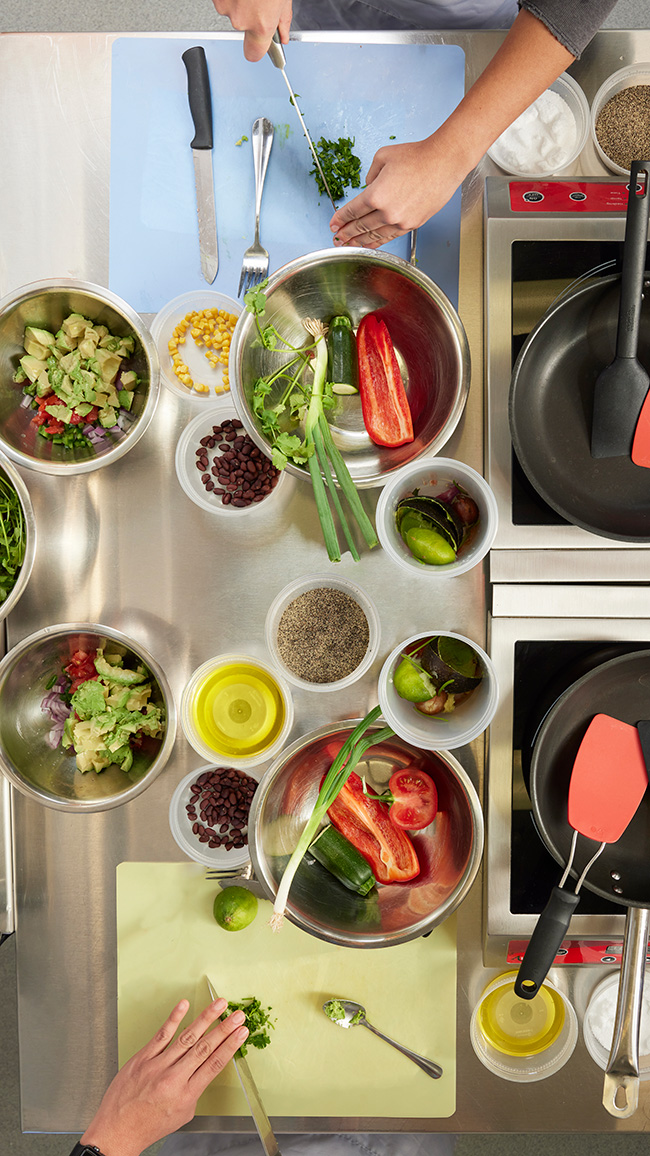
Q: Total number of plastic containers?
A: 11